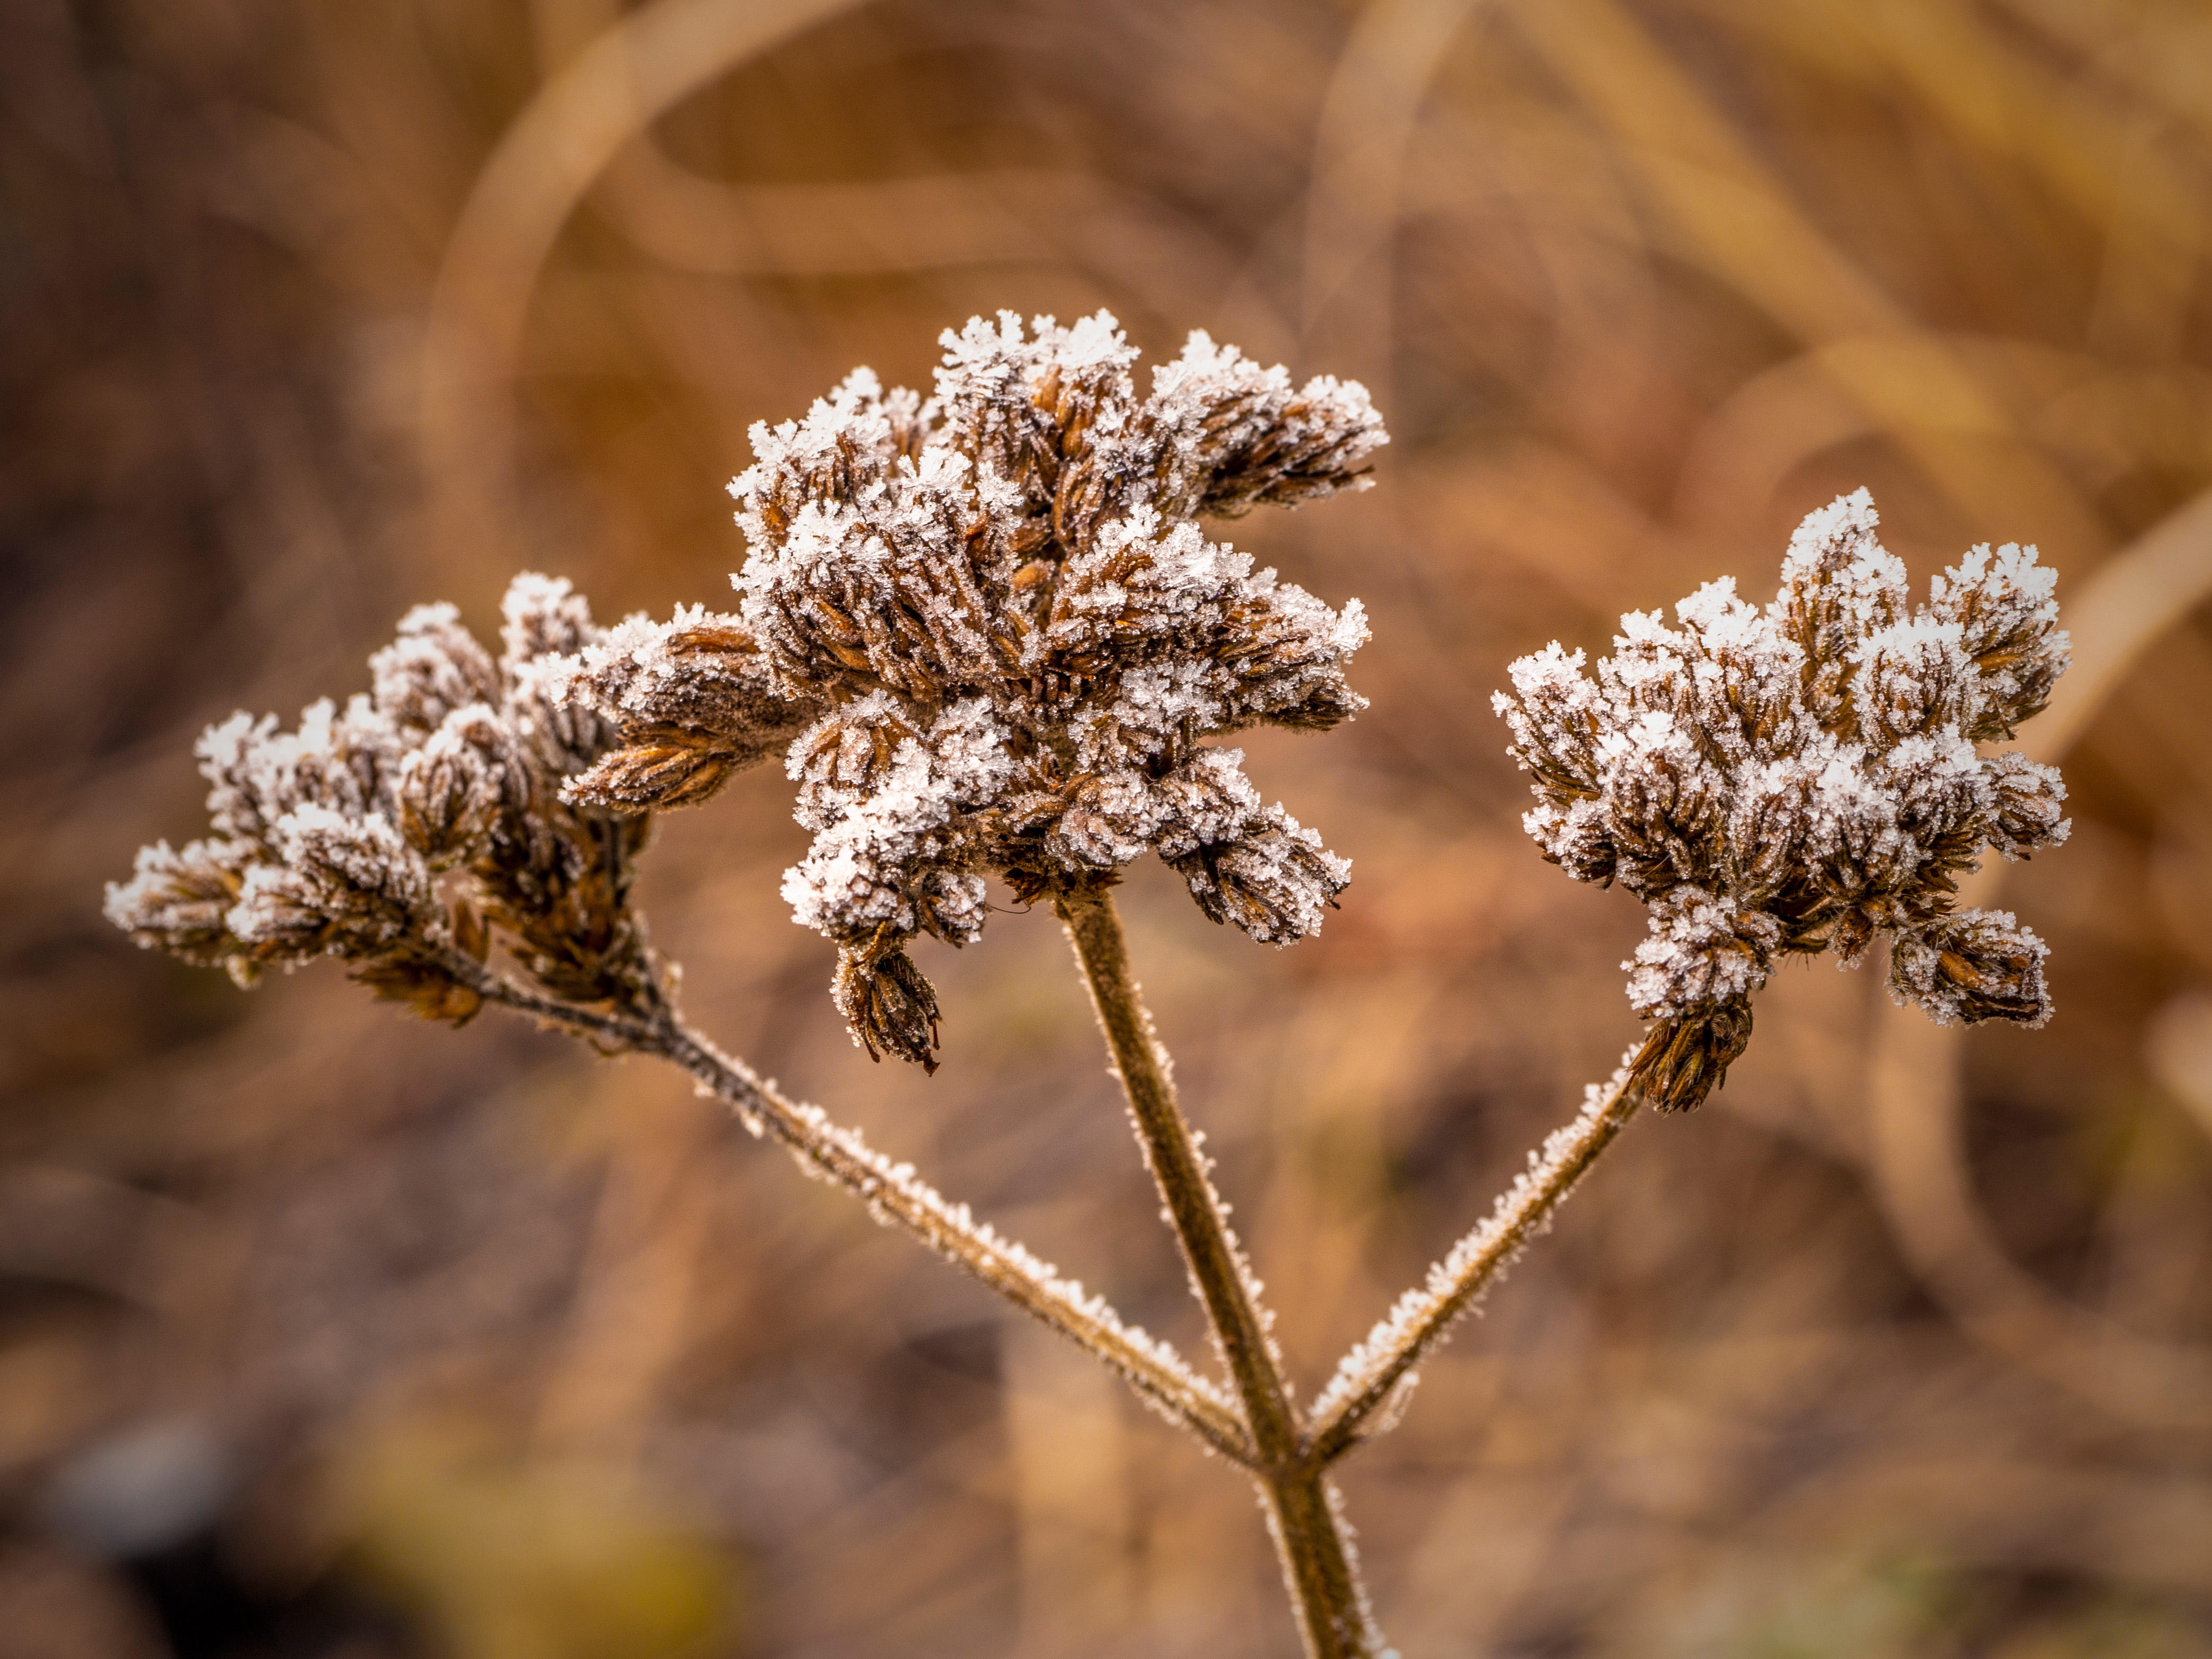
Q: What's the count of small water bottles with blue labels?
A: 0